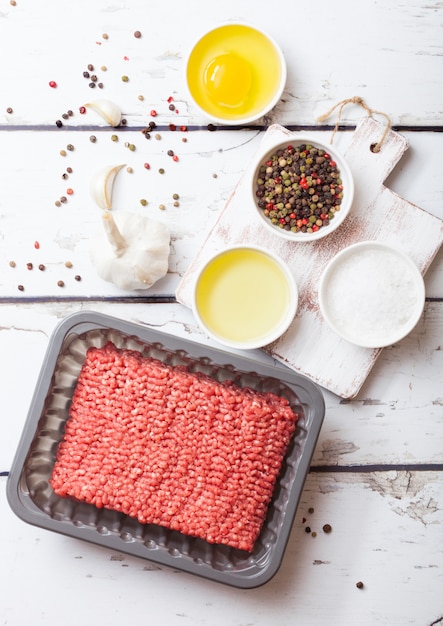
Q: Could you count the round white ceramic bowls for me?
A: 4